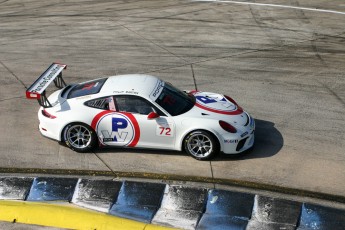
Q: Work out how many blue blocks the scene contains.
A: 4